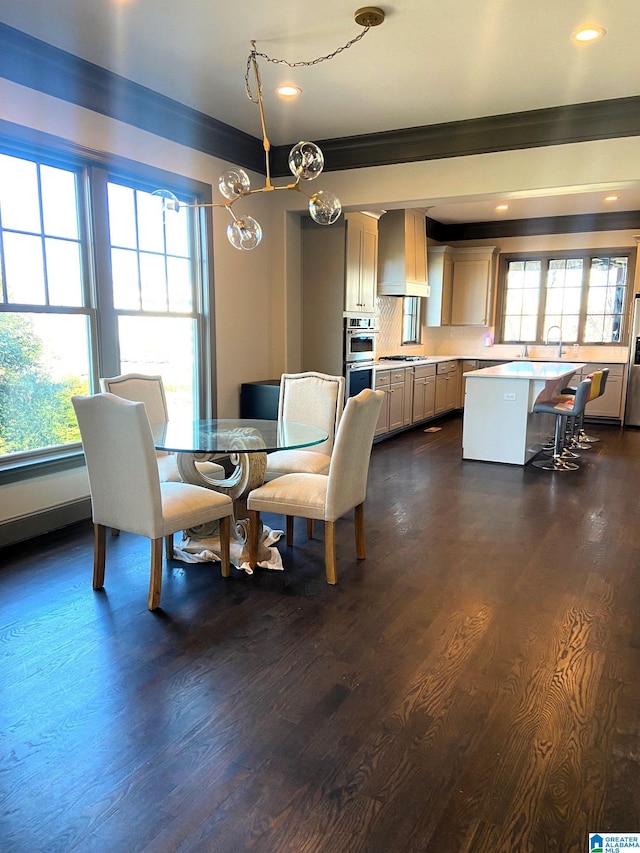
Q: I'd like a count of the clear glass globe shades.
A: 5